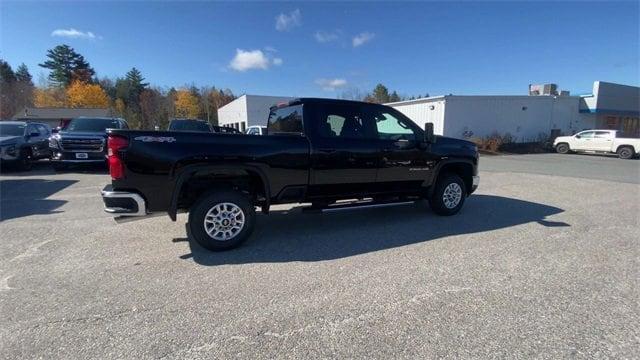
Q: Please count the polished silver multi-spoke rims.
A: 2